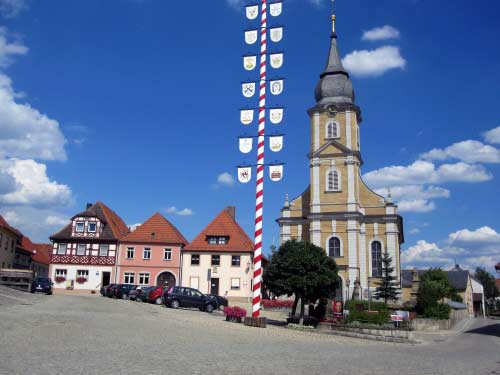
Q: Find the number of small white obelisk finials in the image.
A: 2